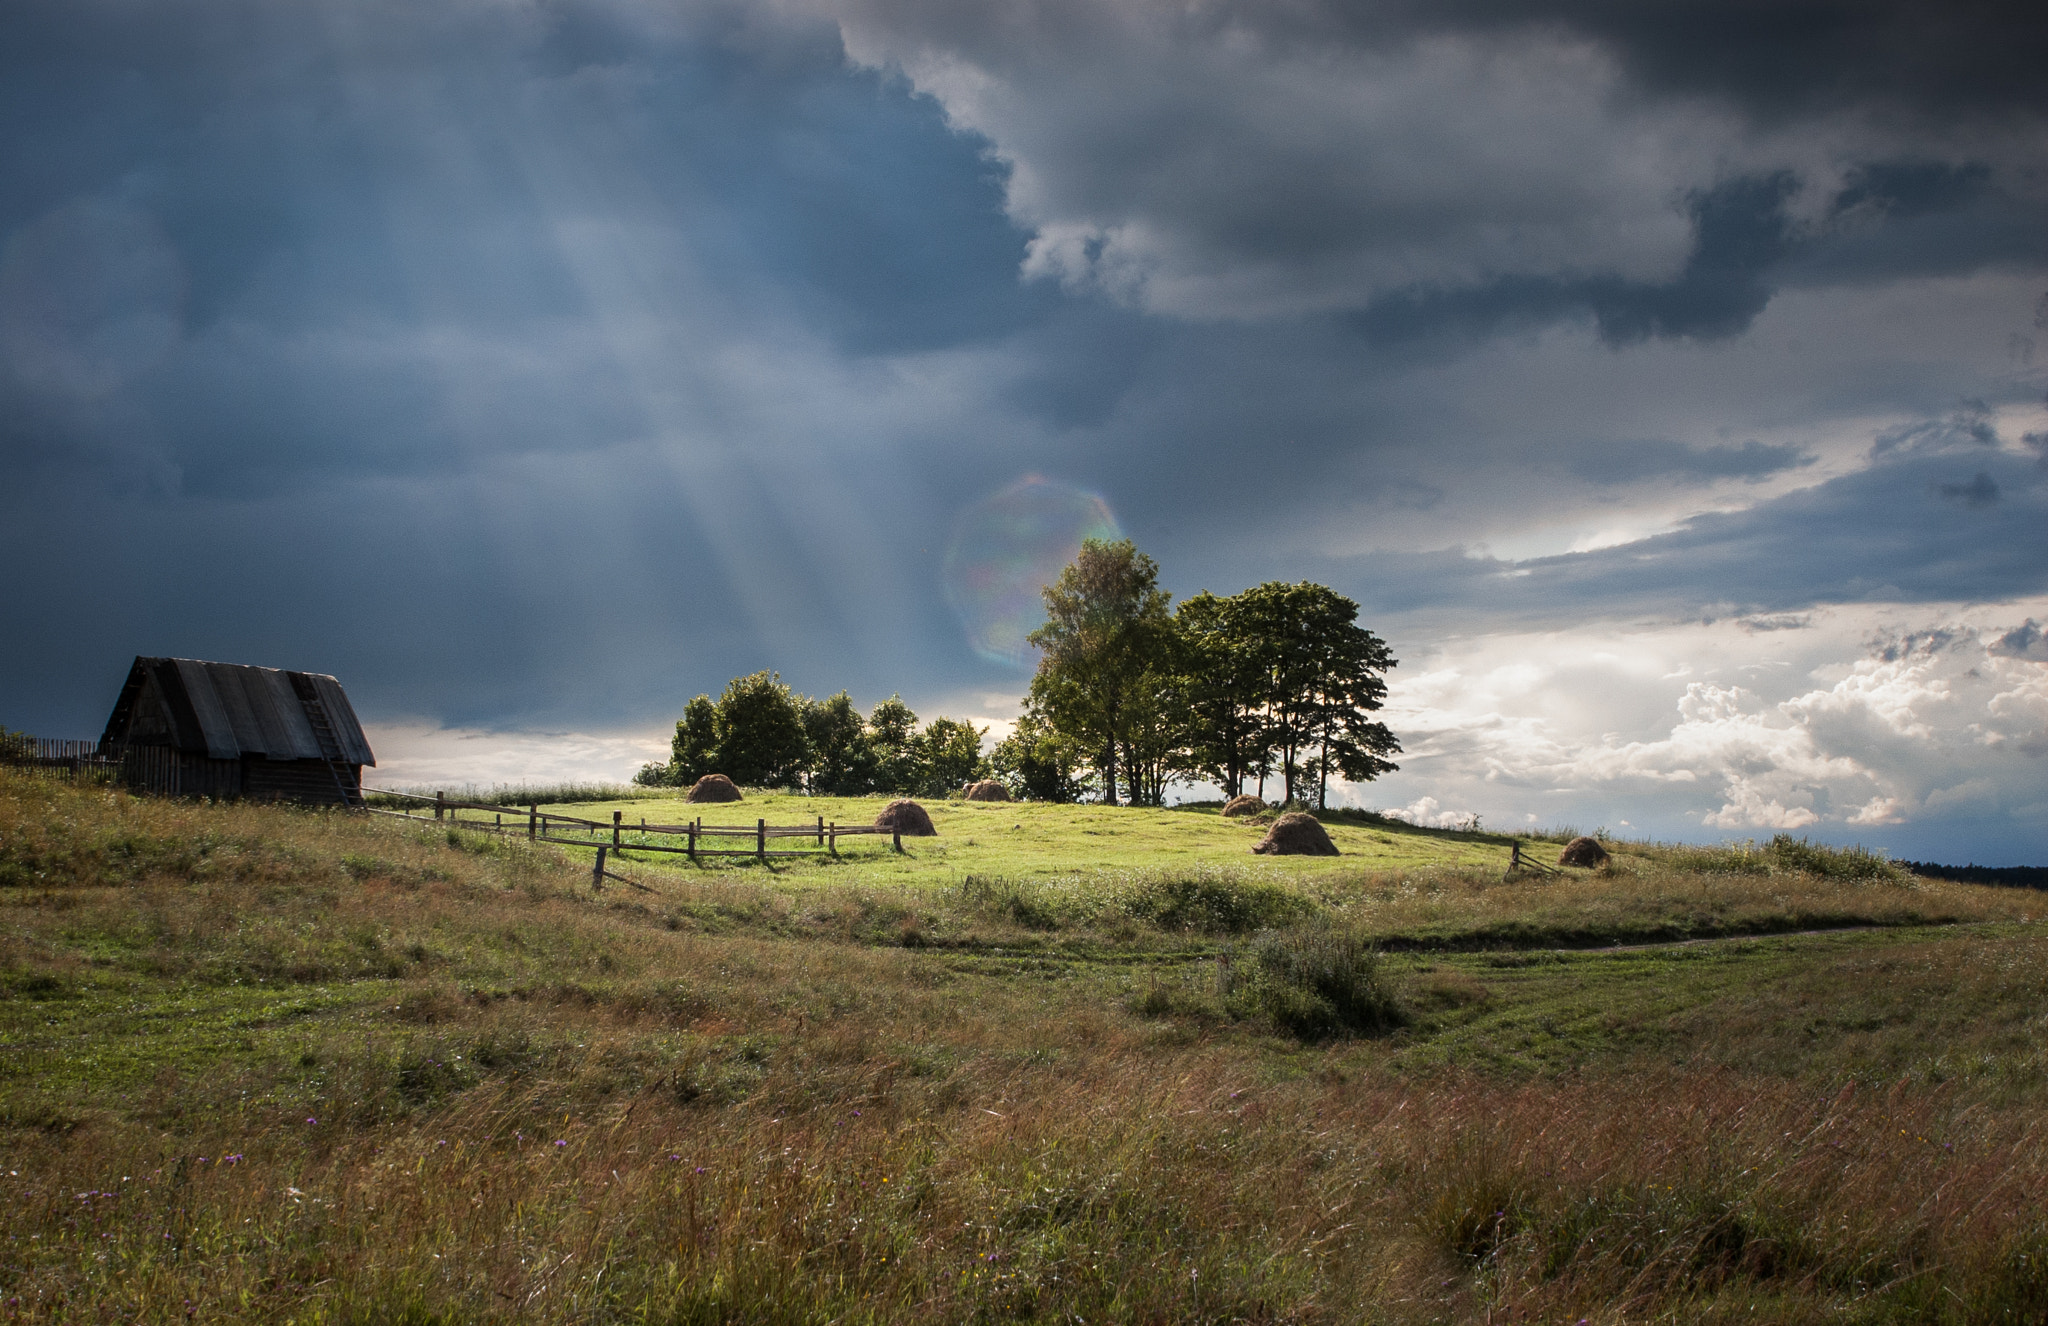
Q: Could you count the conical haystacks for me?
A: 6